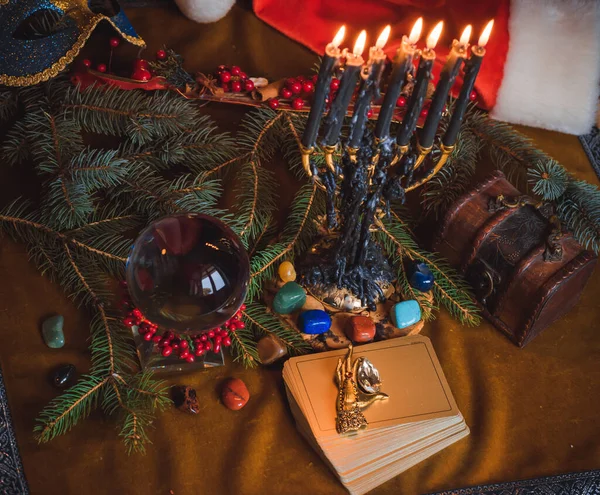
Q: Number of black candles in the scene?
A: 7